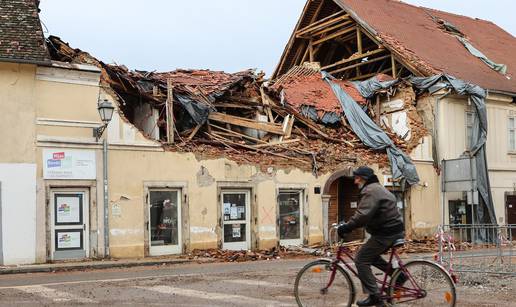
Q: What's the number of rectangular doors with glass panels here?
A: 4